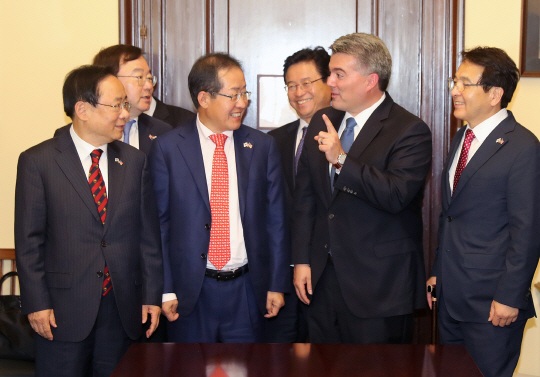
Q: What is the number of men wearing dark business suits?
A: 6